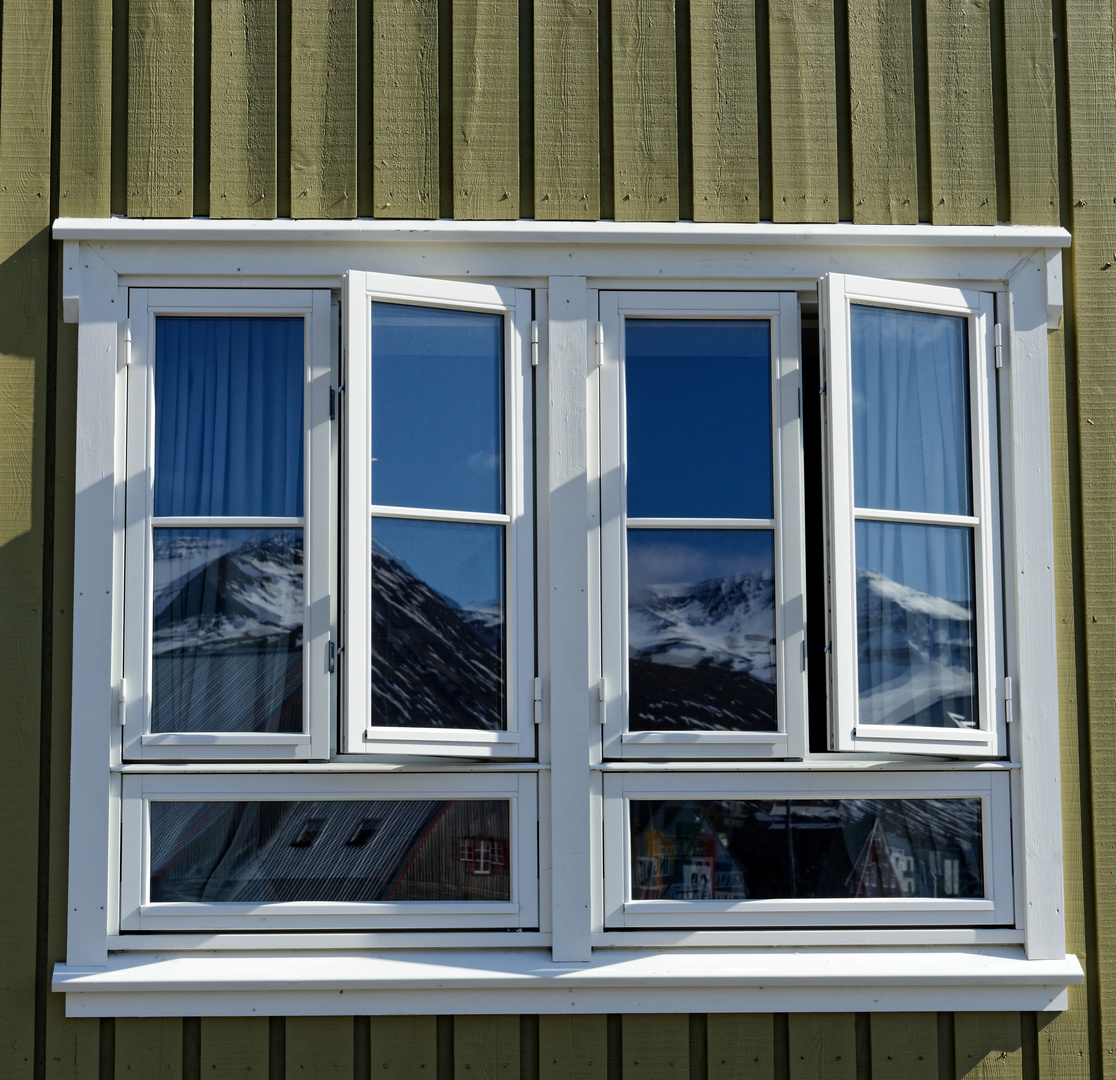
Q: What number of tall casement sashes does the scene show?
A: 4